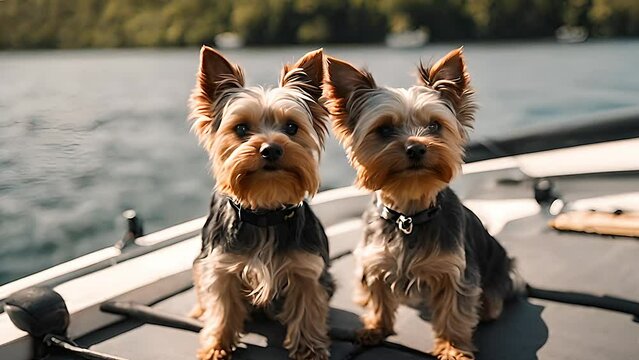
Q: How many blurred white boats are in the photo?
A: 3